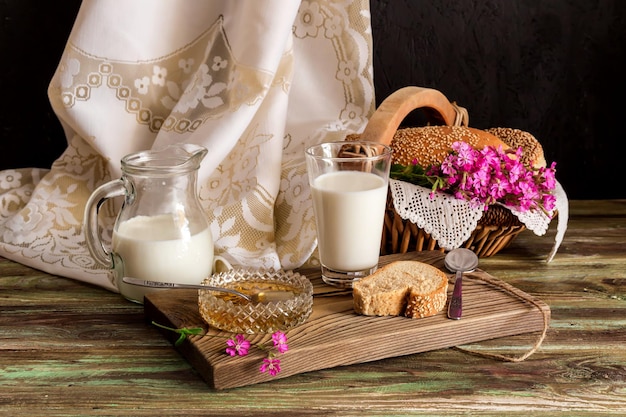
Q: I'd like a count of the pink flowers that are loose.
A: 3